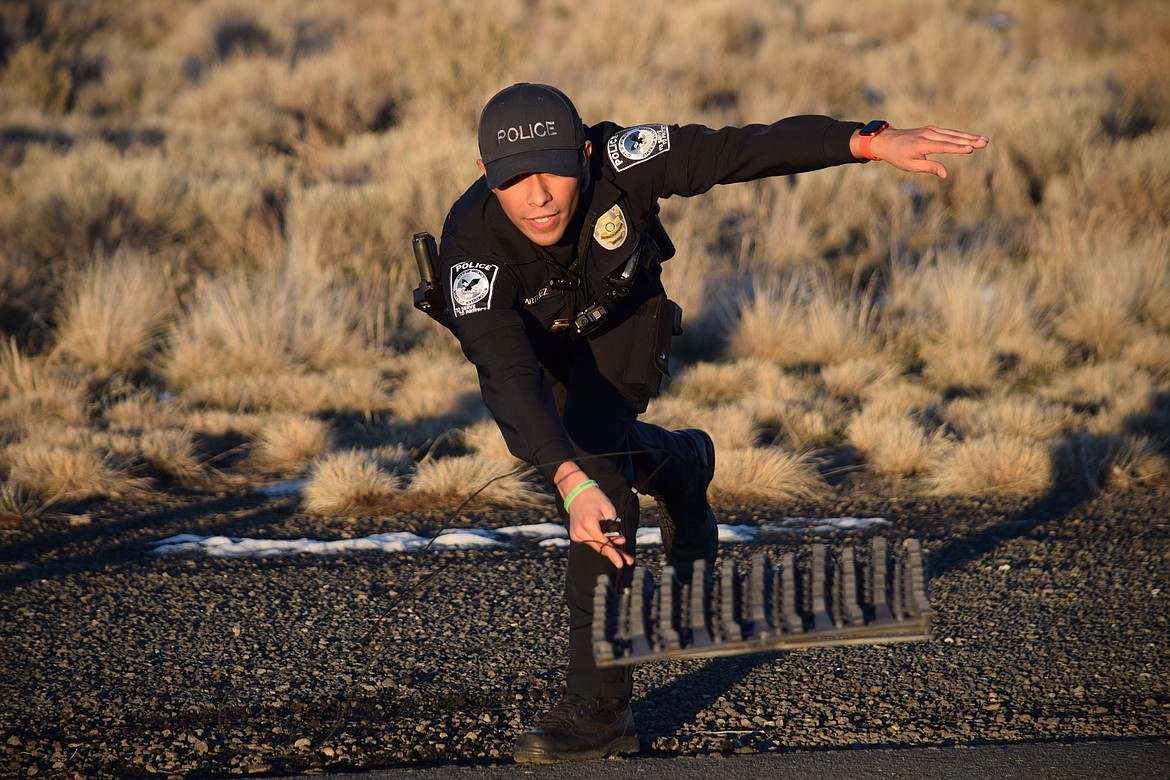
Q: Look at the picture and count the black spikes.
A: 11